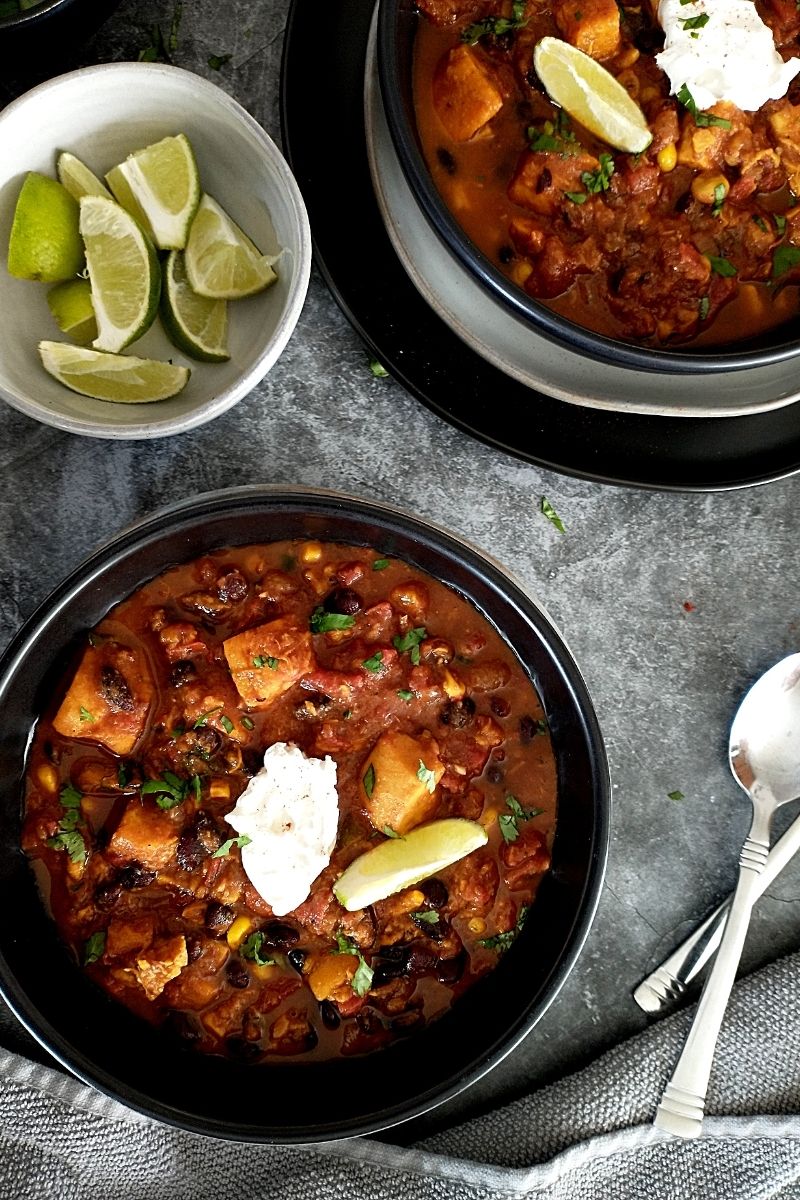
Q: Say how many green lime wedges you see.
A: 10